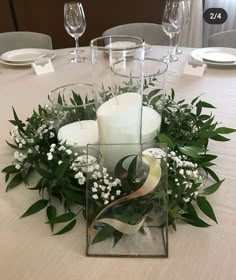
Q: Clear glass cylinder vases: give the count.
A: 3